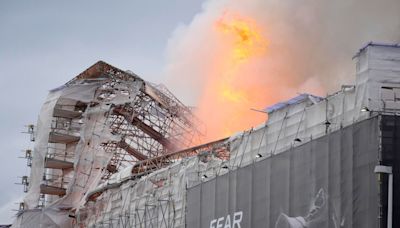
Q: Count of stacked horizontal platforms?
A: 4